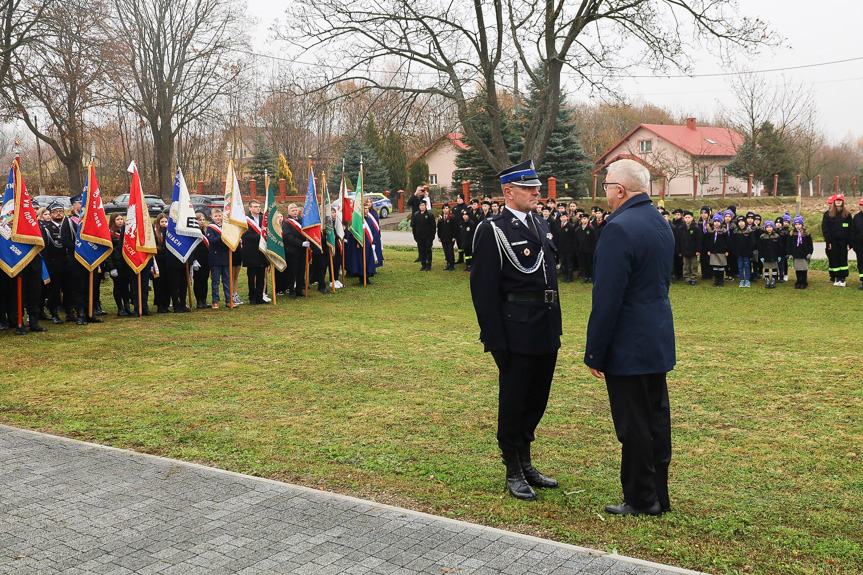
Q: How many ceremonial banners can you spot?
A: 10